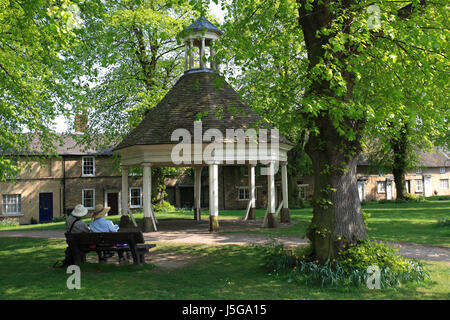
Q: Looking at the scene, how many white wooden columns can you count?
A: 7